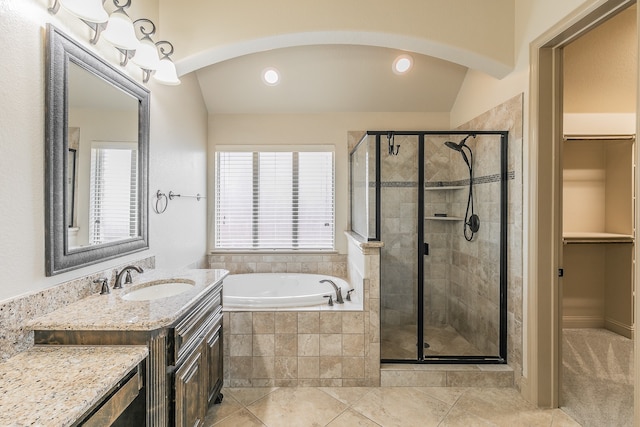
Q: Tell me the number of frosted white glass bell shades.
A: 4